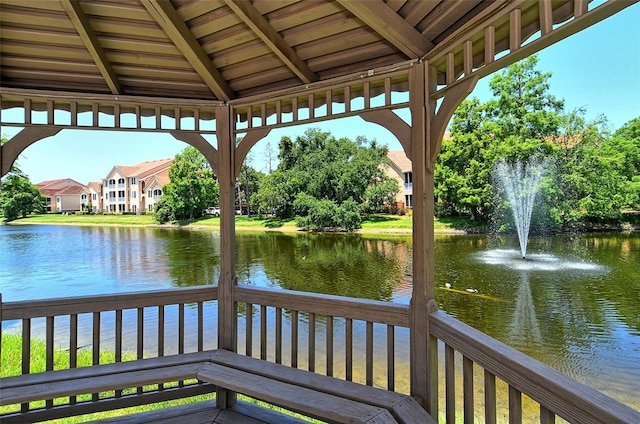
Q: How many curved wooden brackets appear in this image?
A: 5